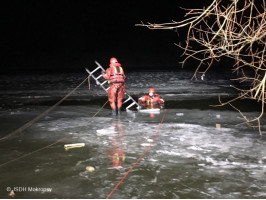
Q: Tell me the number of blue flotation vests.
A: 0